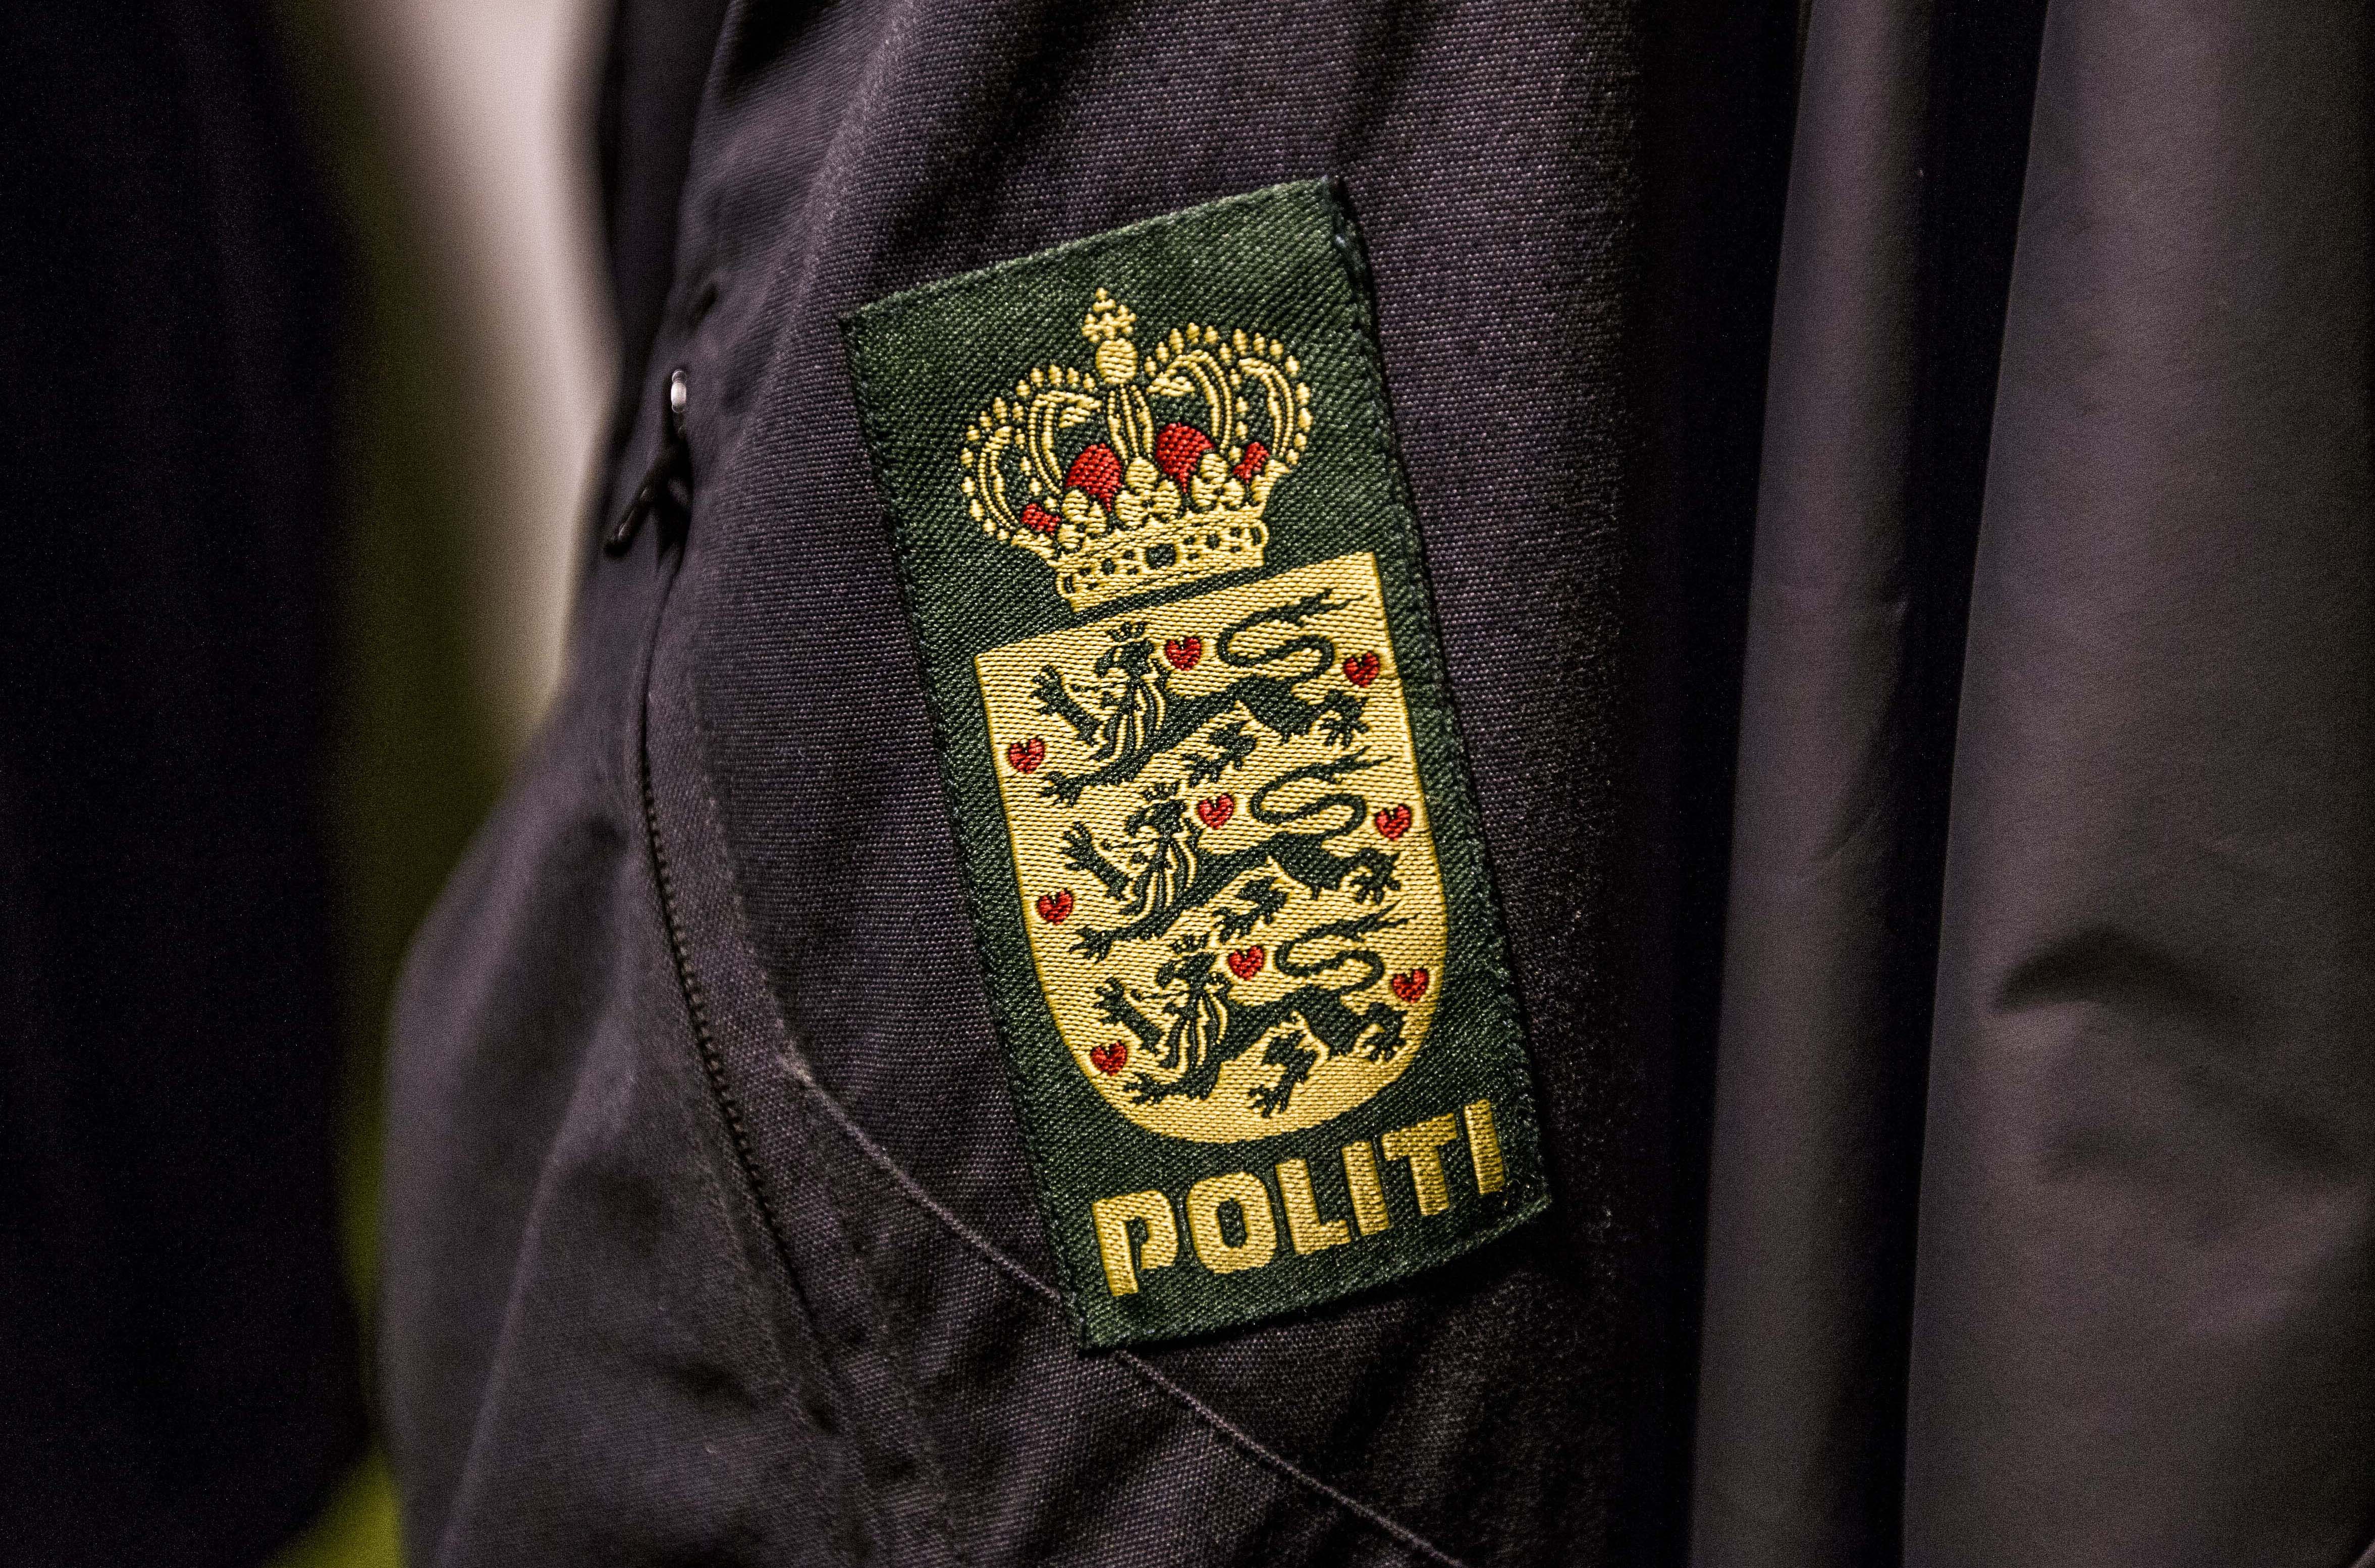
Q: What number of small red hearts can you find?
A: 9